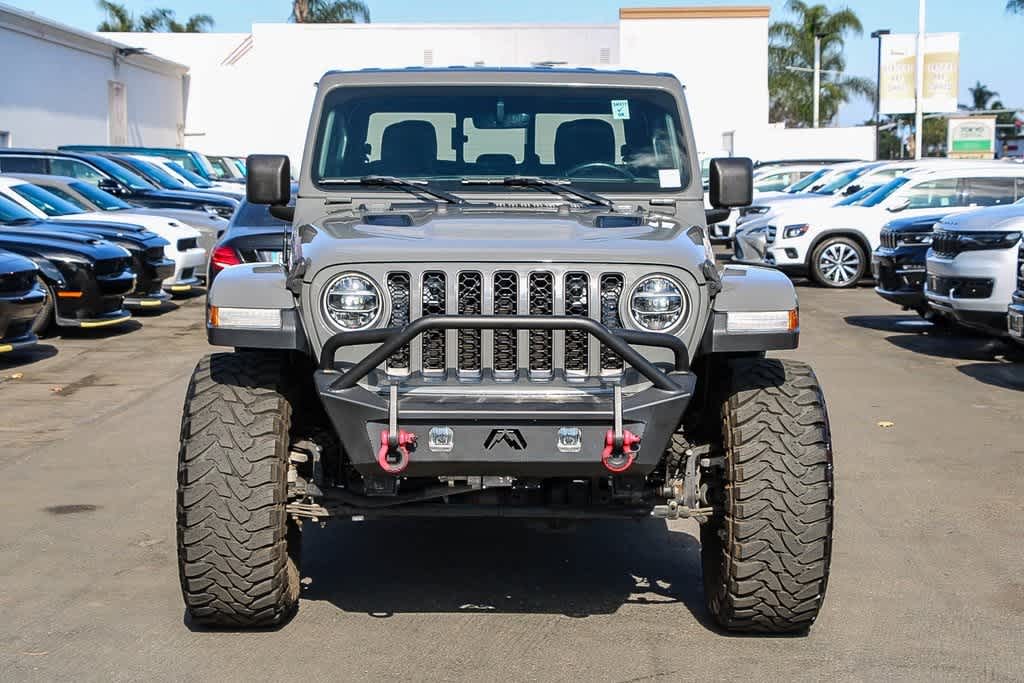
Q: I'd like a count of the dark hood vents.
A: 2